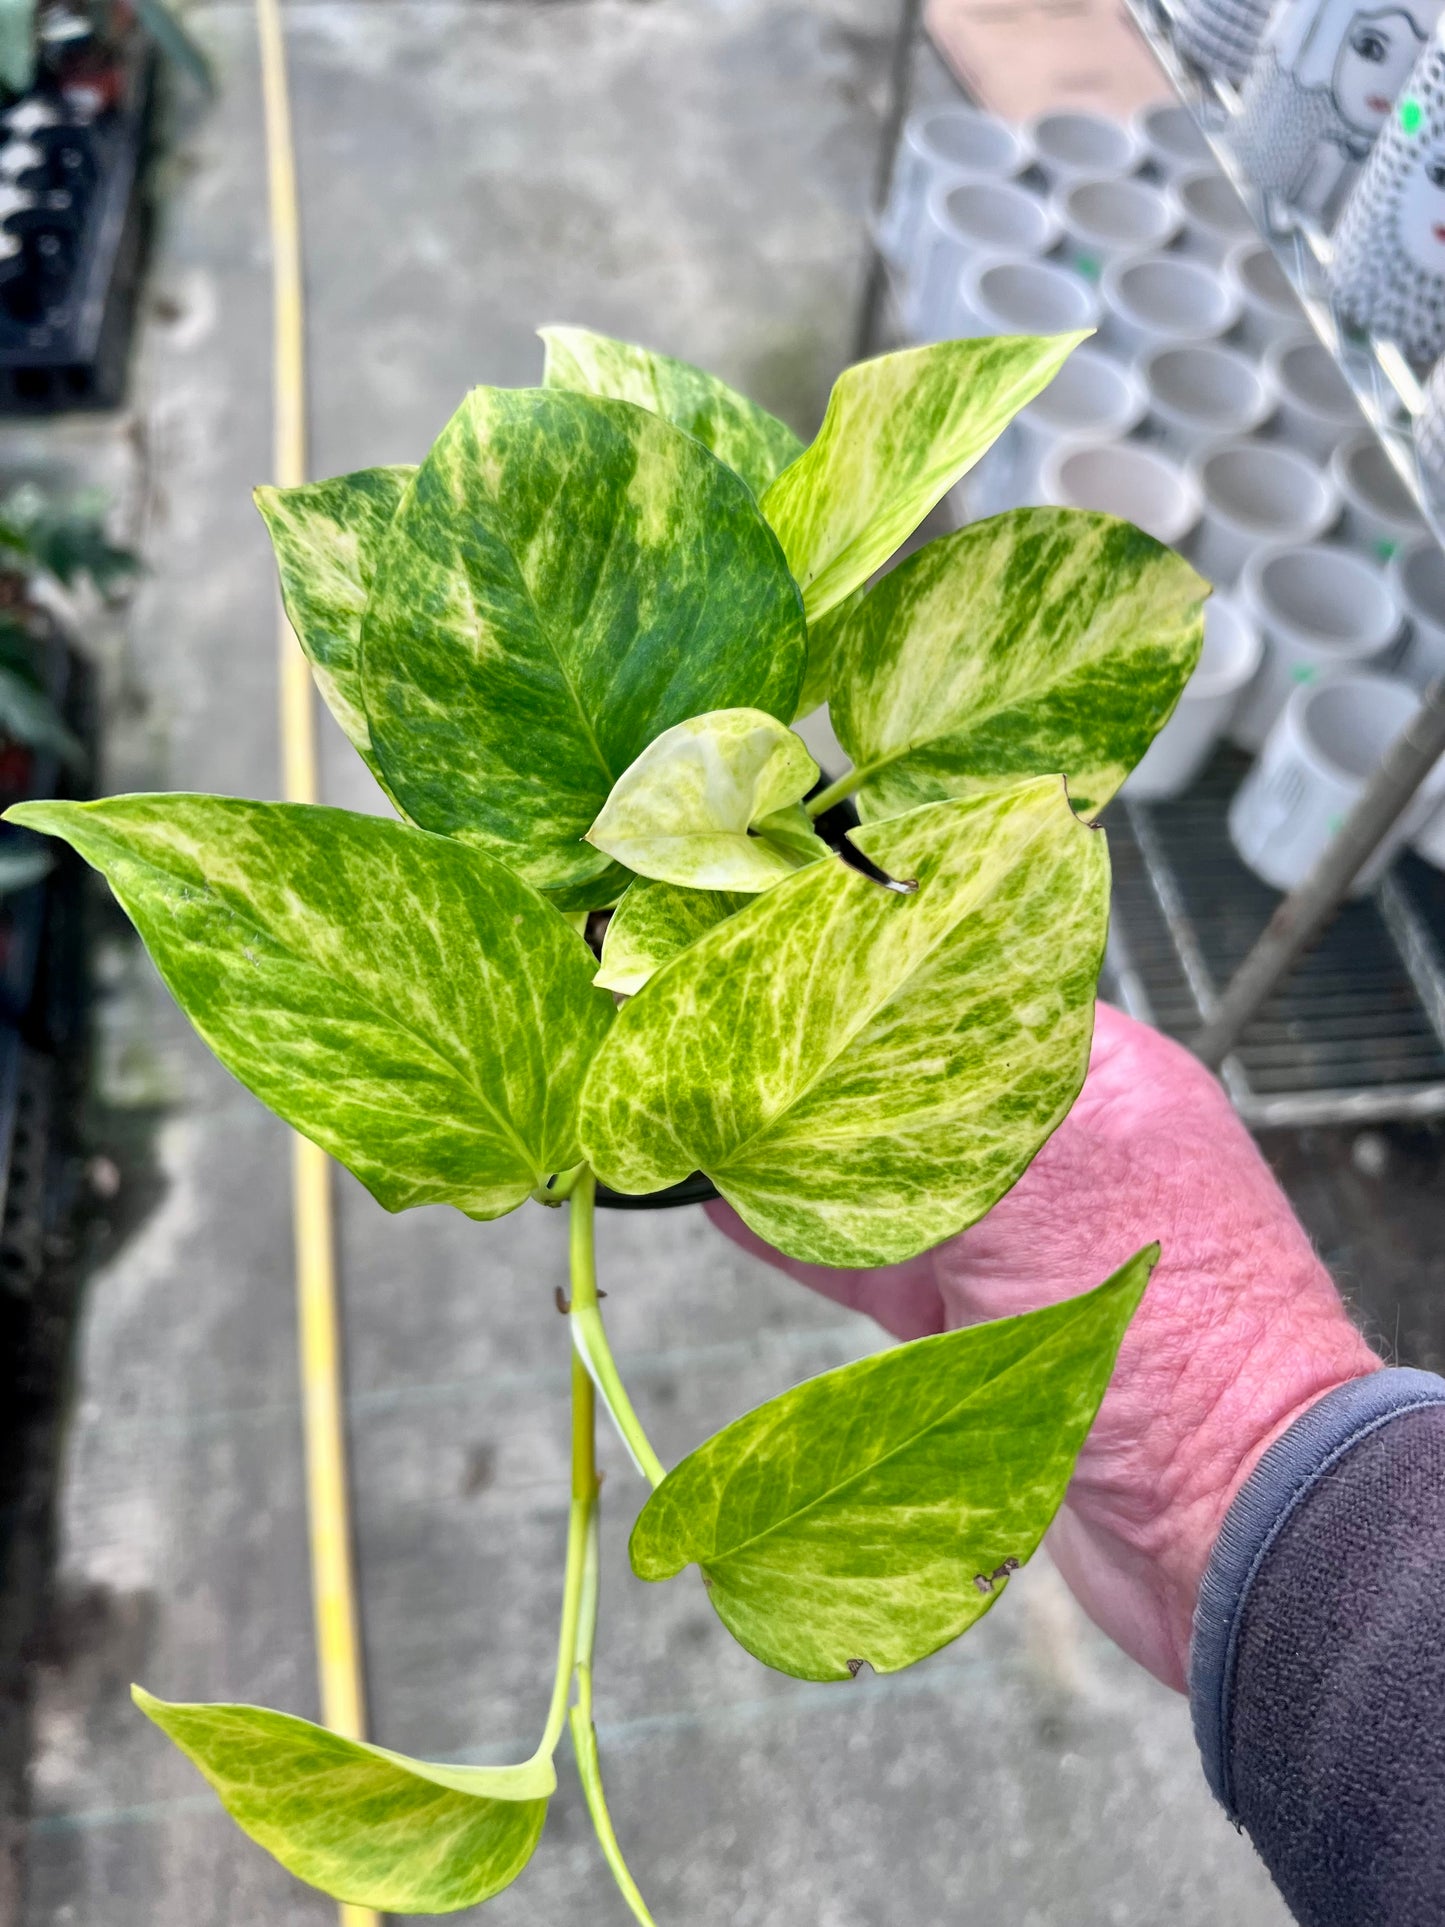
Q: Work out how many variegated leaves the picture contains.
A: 11